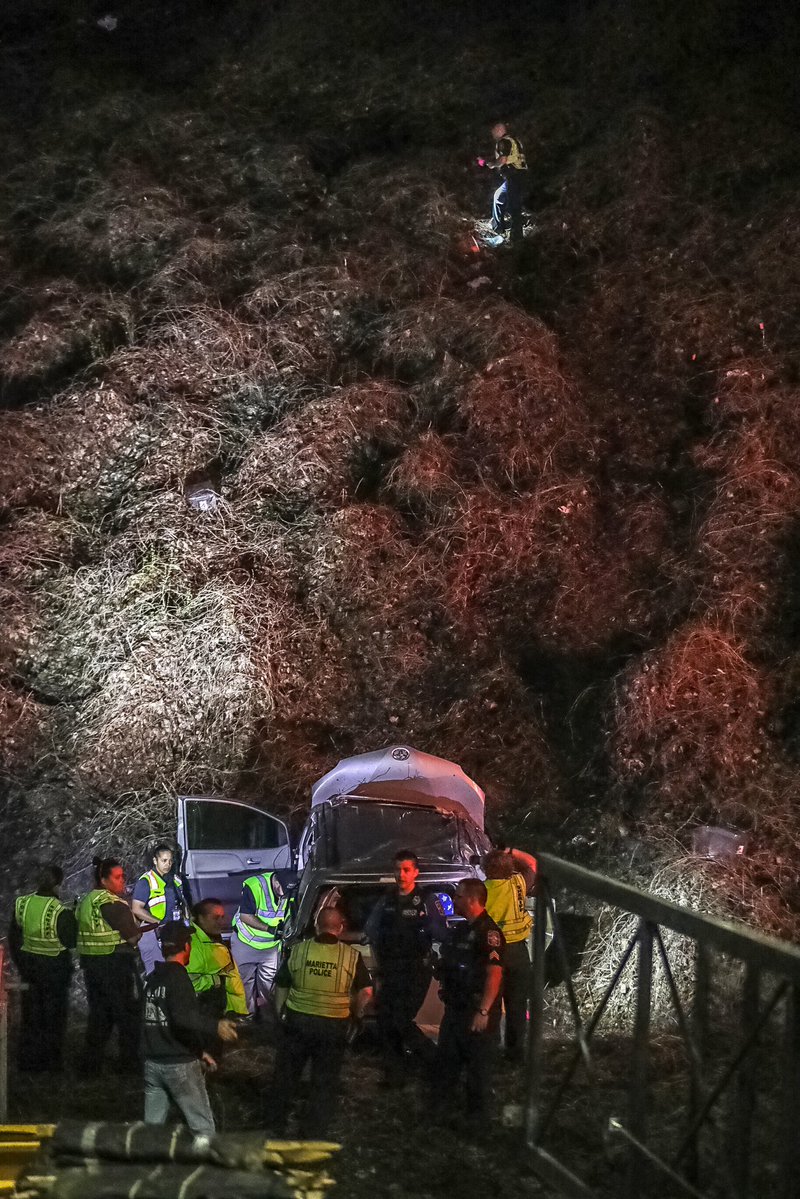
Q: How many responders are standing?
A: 11